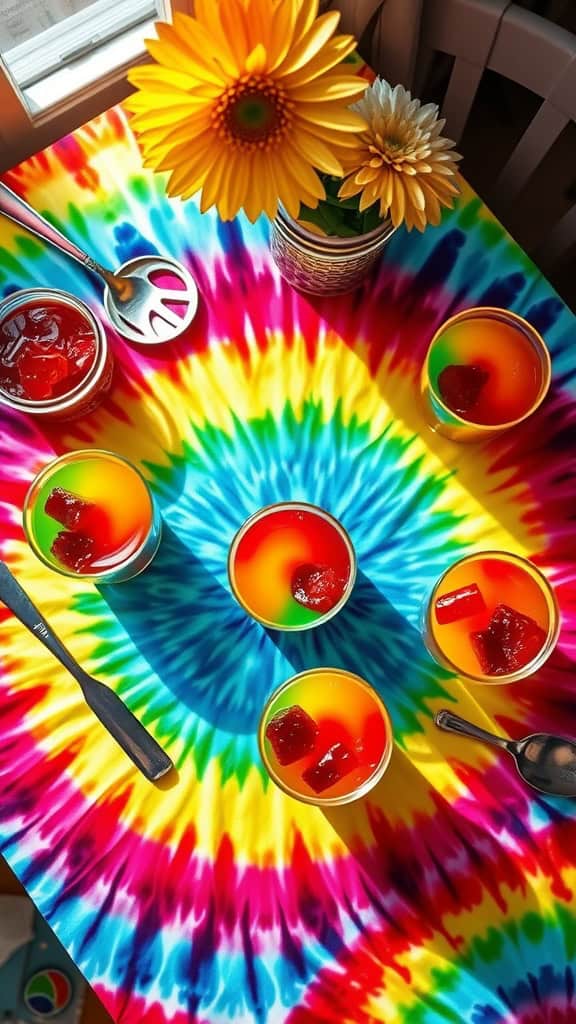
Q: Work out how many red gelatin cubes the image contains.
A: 8